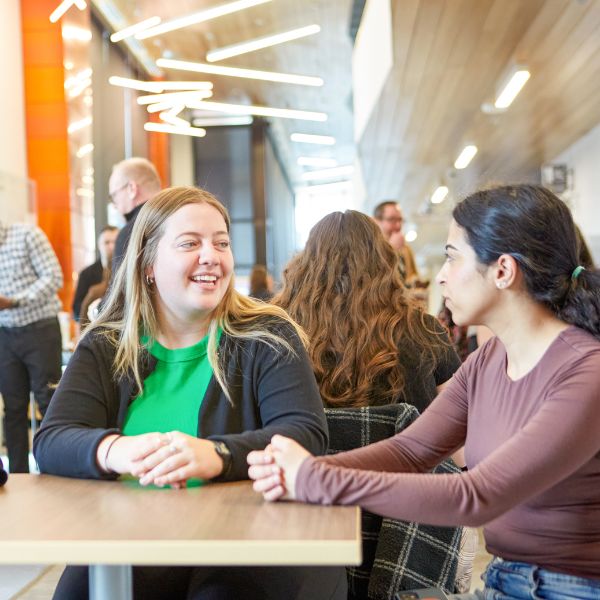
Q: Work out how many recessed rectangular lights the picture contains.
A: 3